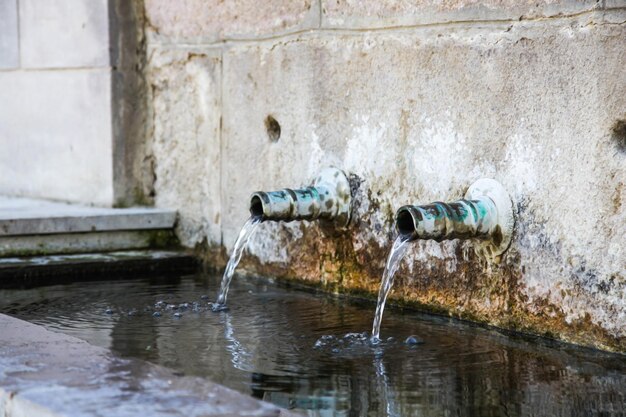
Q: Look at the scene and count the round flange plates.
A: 2